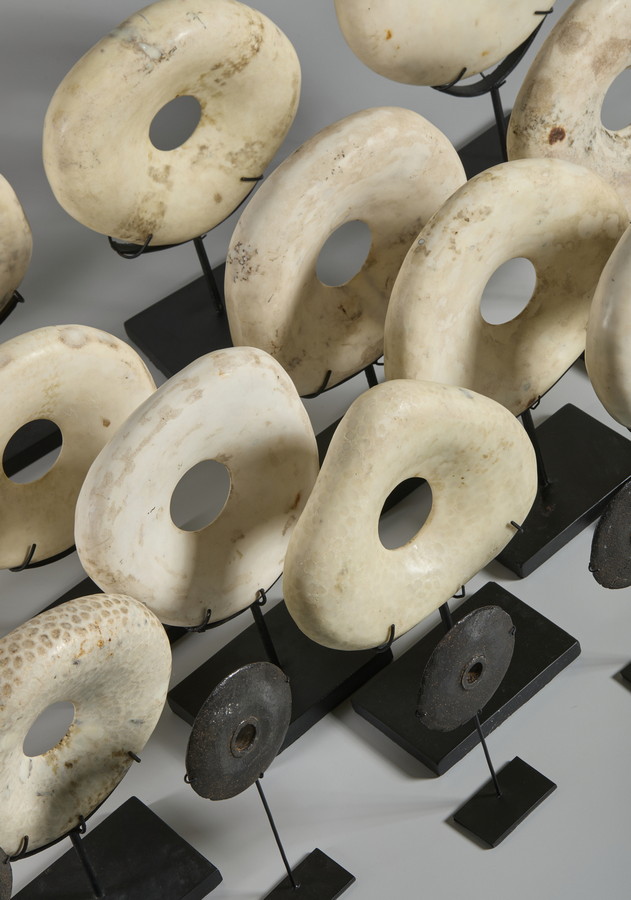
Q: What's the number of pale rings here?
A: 11